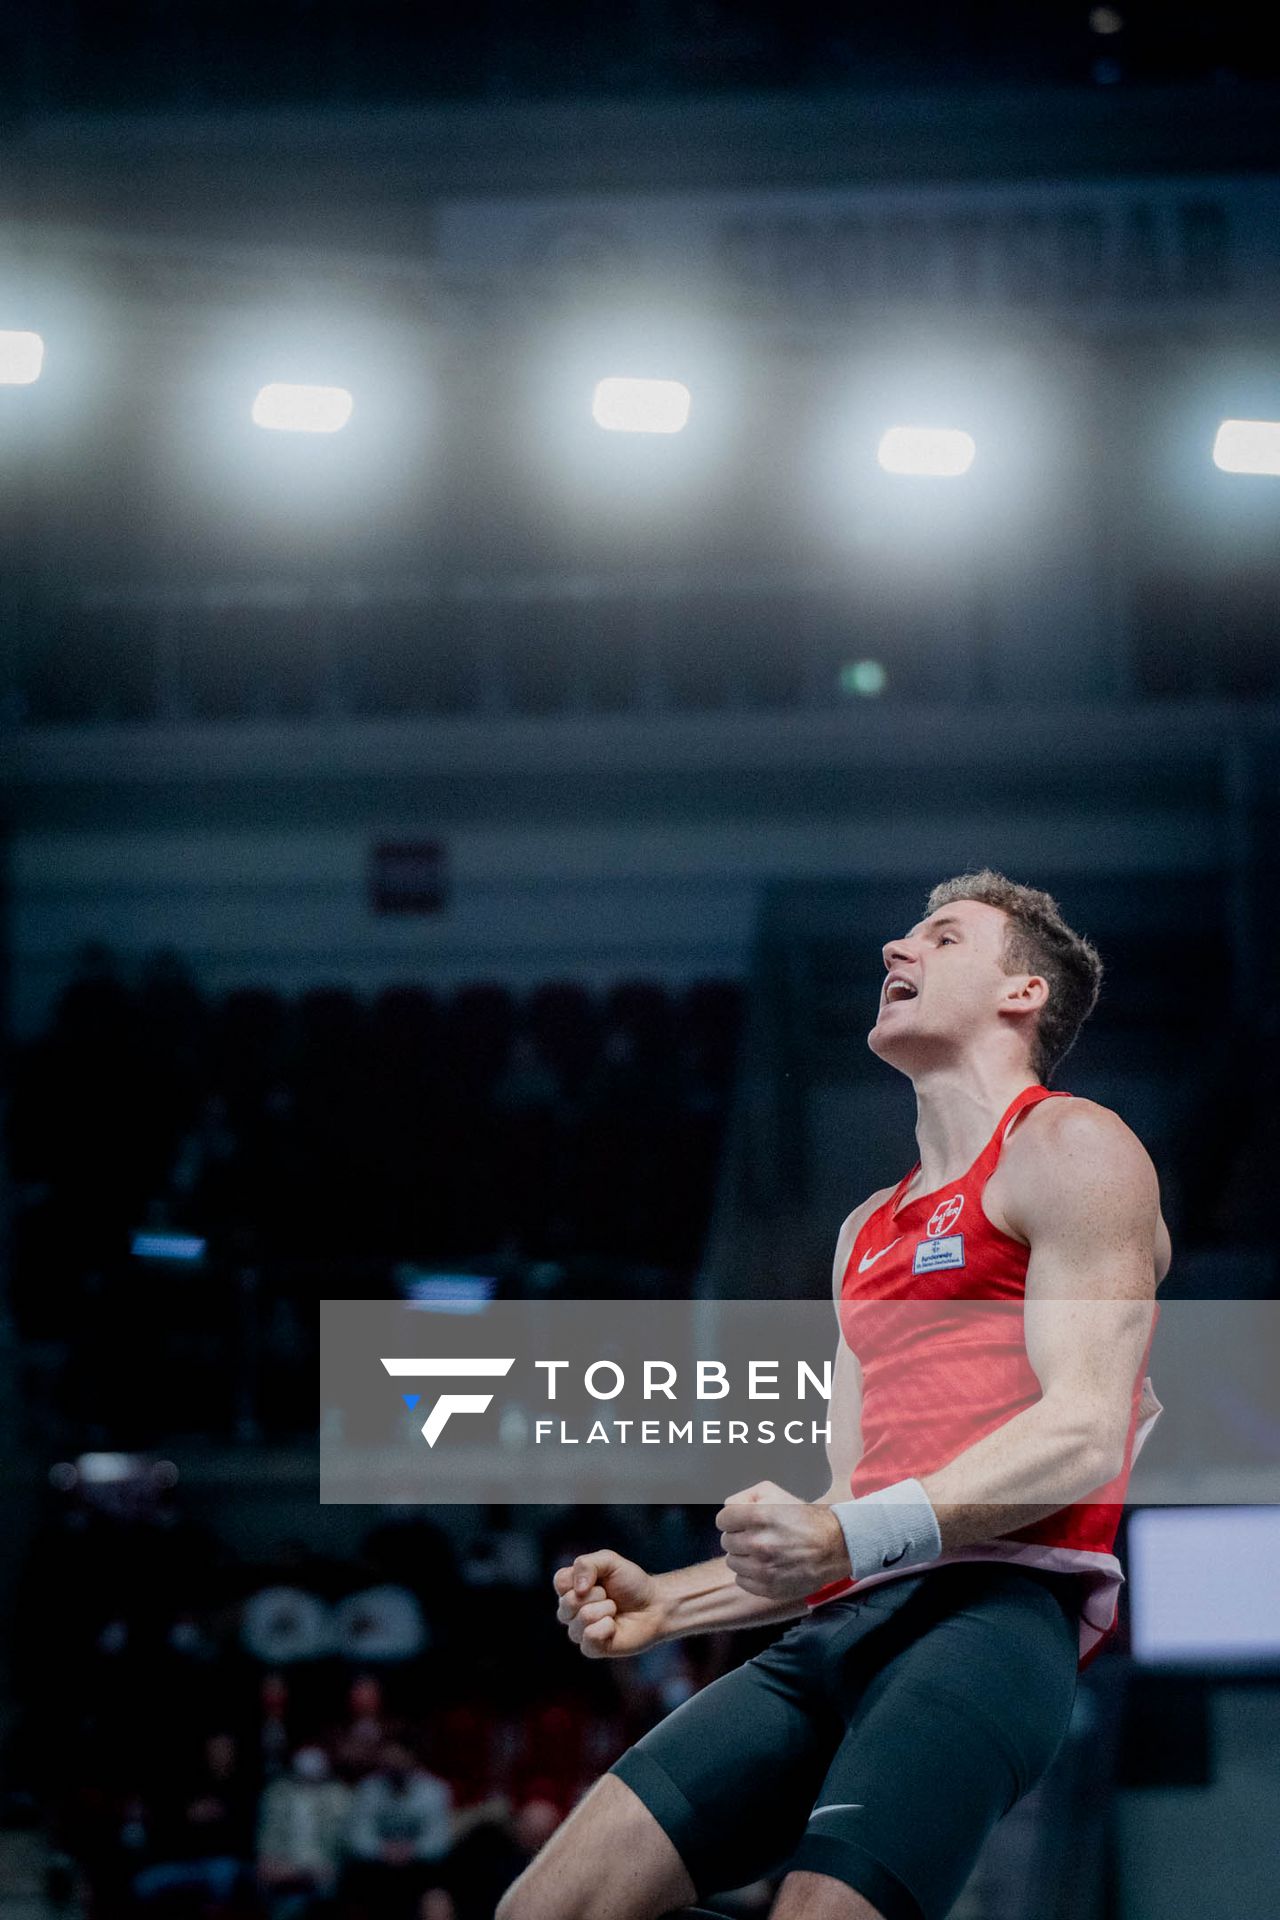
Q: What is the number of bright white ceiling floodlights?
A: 5